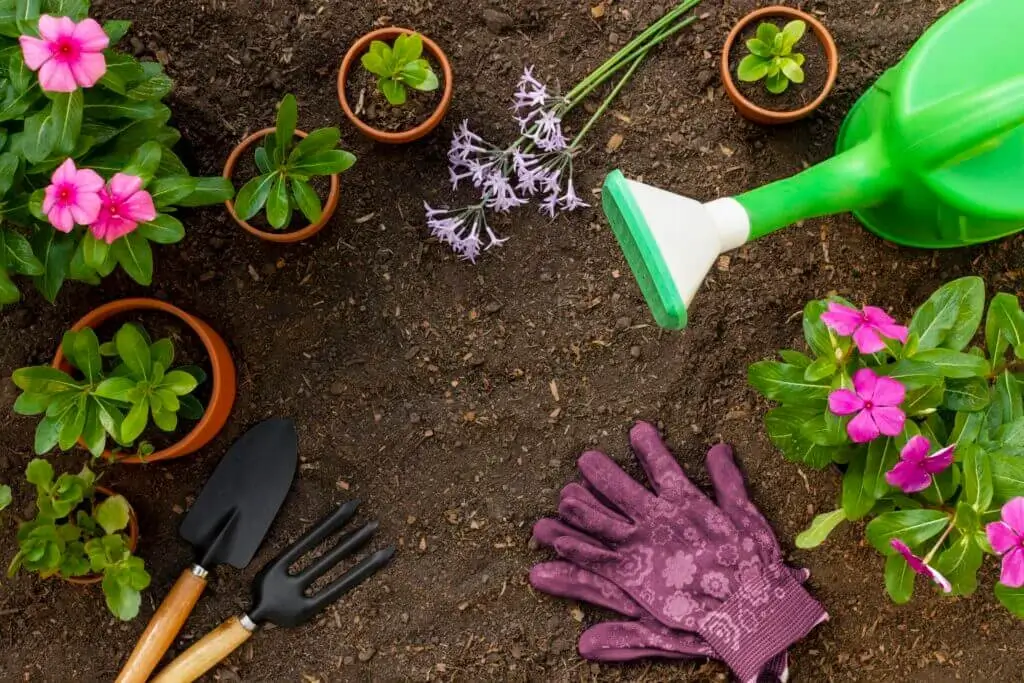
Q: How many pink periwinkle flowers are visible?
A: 8